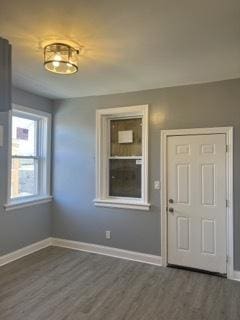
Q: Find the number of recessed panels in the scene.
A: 6